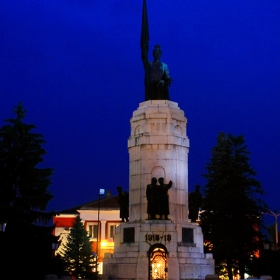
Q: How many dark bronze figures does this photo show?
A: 5